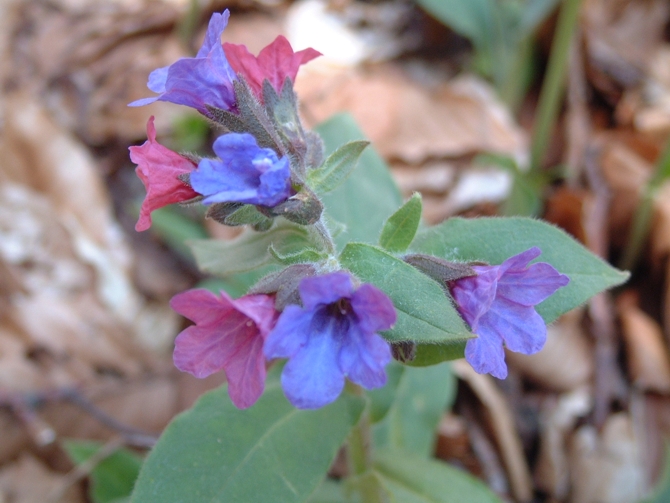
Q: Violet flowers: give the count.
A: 4